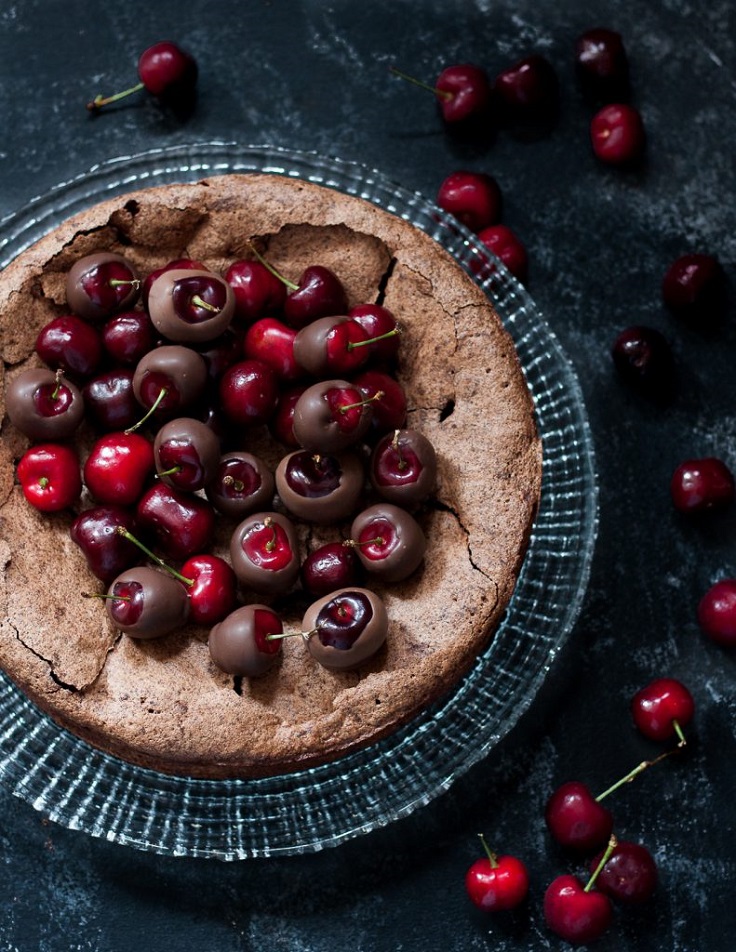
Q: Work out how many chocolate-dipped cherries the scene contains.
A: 15